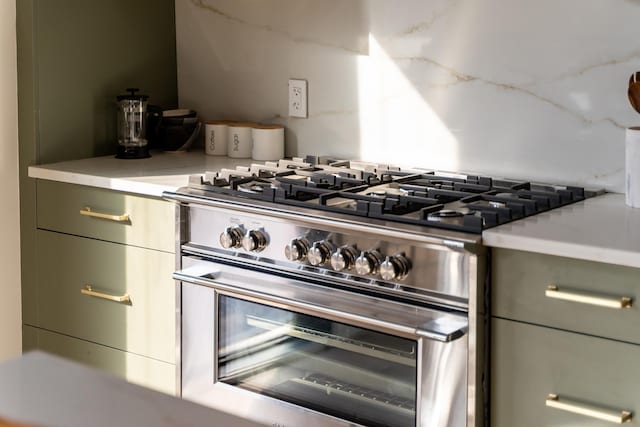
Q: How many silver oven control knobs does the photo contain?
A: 7